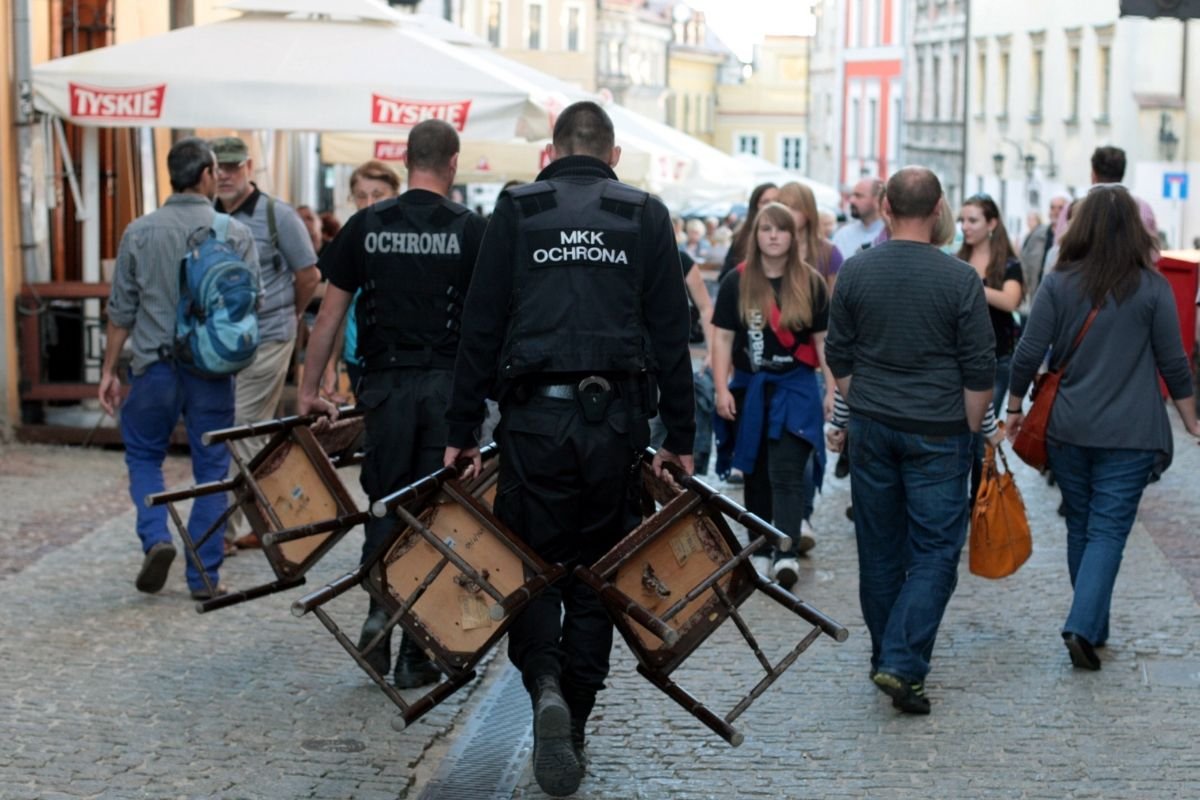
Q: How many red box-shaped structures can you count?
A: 1